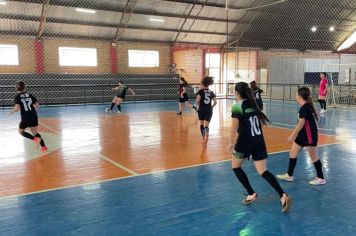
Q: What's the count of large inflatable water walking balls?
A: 0